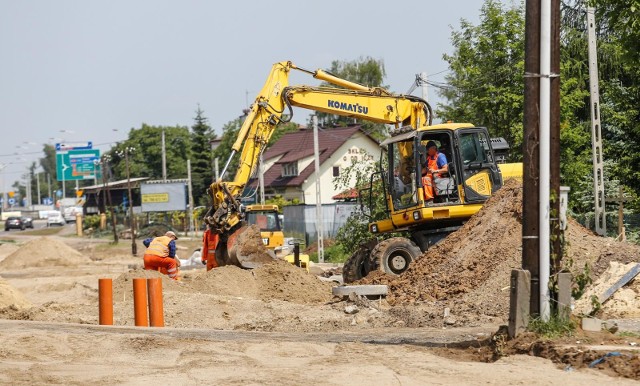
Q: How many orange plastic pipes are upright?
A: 3